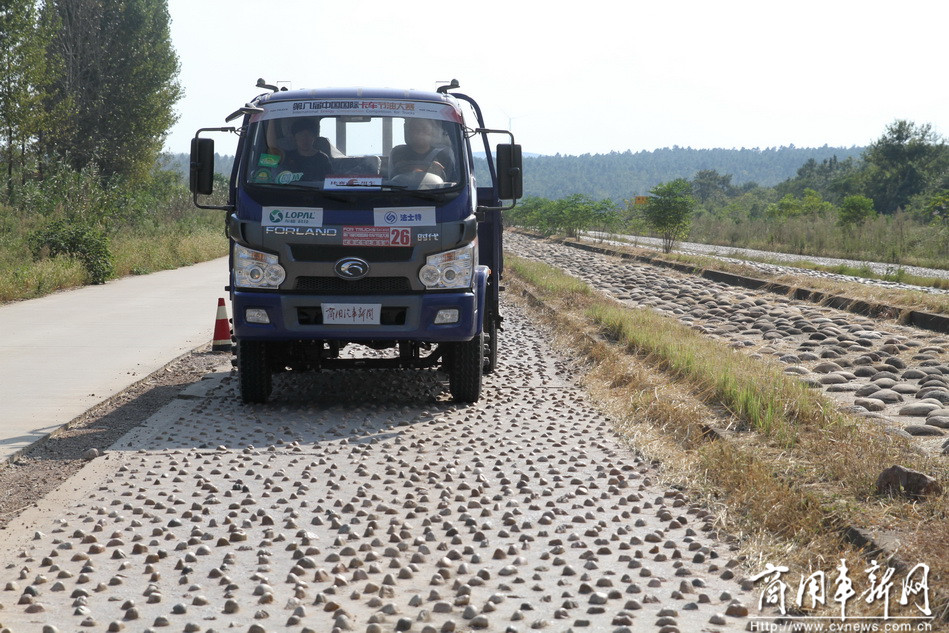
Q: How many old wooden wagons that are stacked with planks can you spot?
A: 0